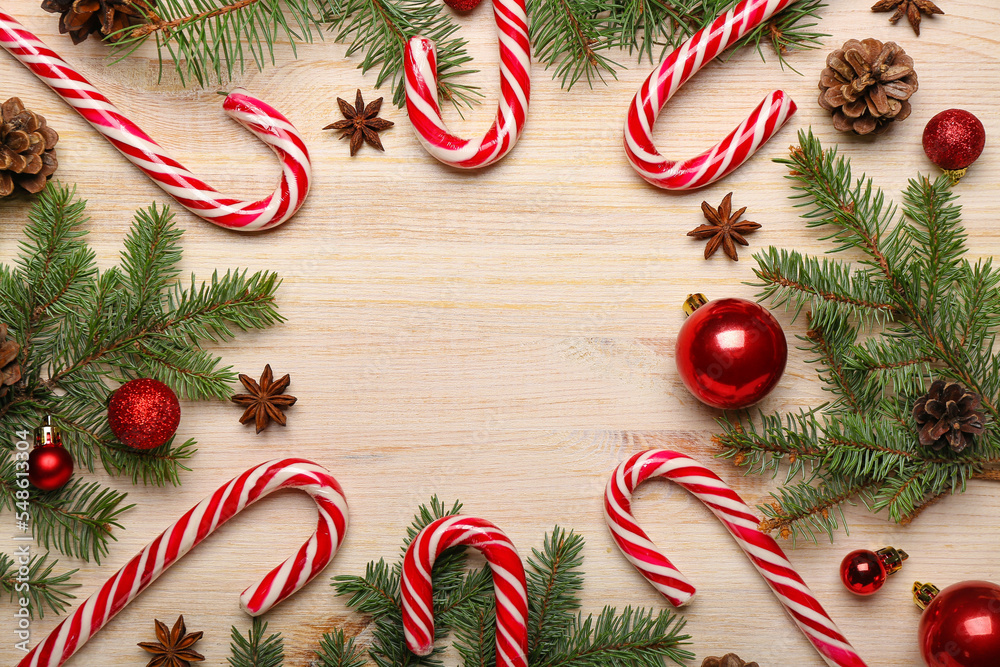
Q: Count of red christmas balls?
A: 7